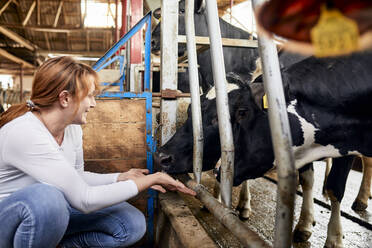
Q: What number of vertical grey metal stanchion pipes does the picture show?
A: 3